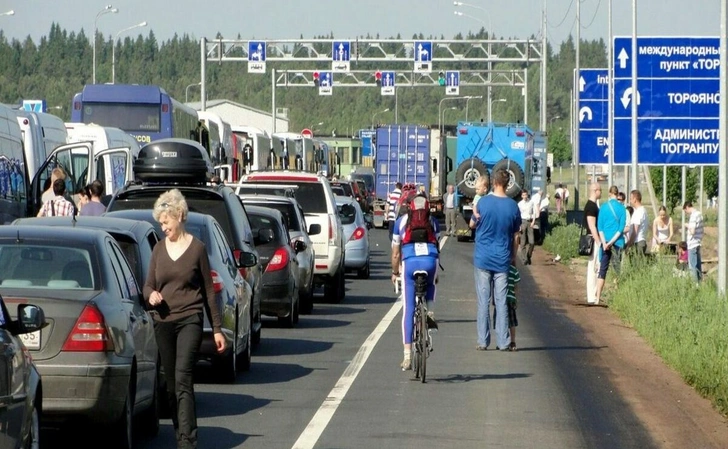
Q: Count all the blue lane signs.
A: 6